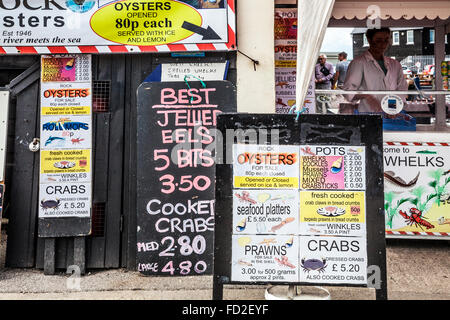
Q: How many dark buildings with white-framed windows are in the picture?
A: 1